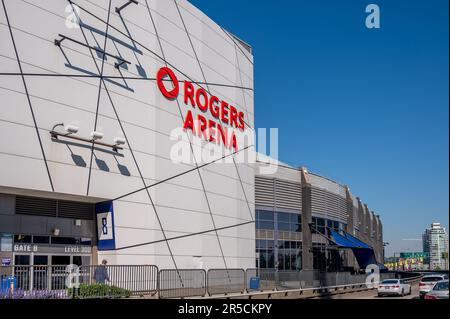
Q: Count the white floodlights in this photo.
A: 3